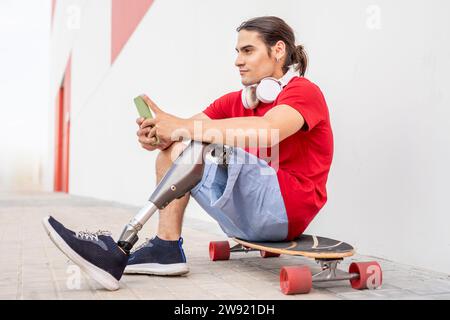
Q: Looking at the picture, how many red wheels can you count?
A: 4